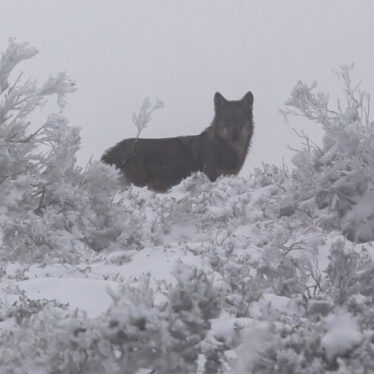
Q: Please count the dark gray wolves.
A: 1